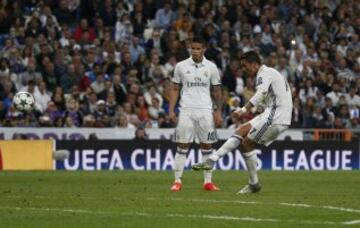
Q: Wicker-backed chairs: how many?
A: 0